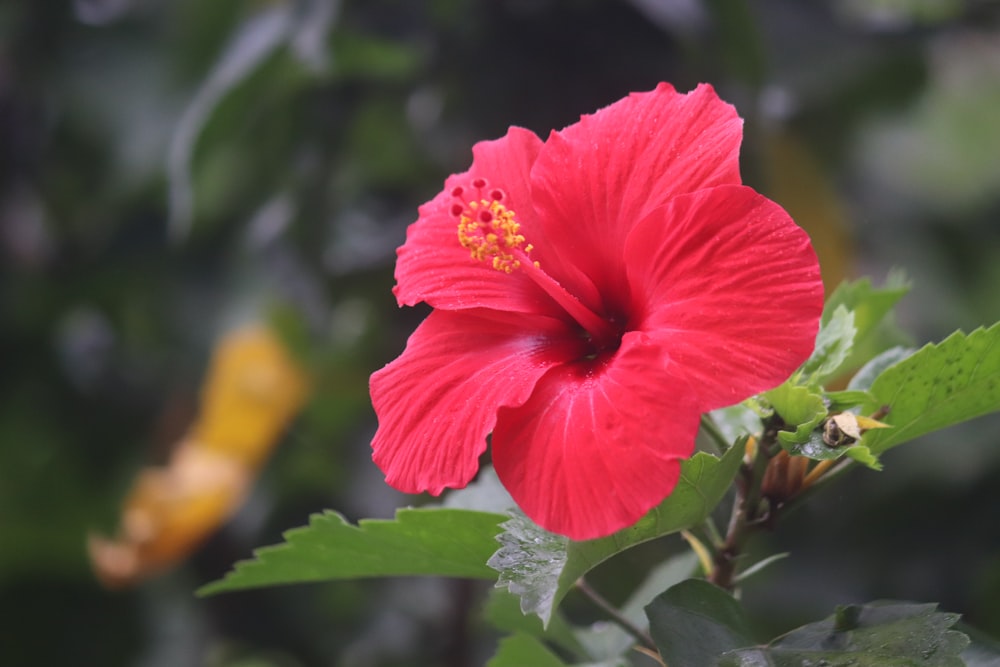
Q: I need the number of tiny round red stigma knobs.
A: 5